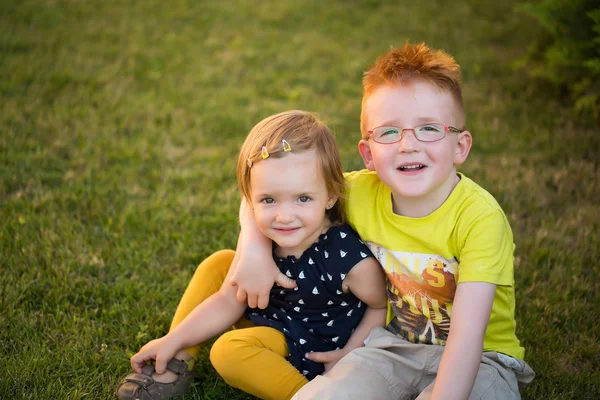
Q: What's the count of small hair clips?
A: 3